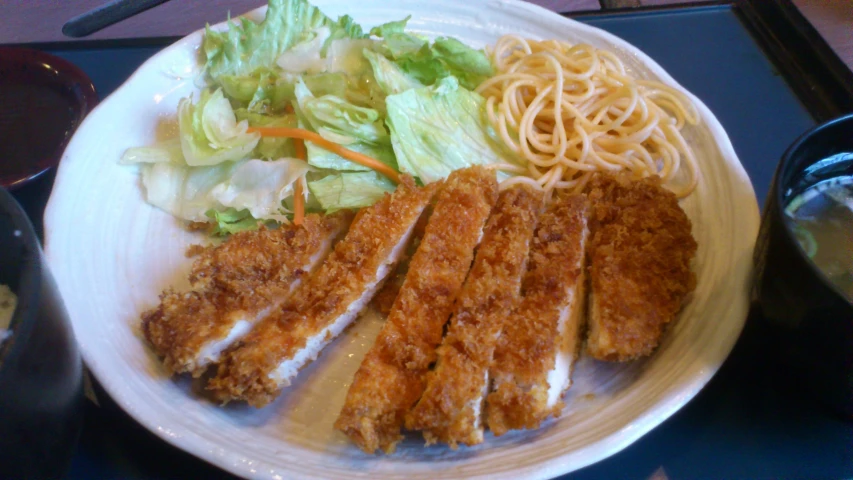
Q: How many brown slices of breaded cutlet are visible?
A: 6